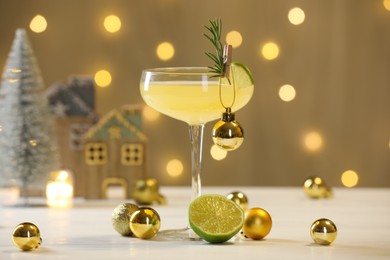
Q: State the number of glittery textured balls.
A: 1